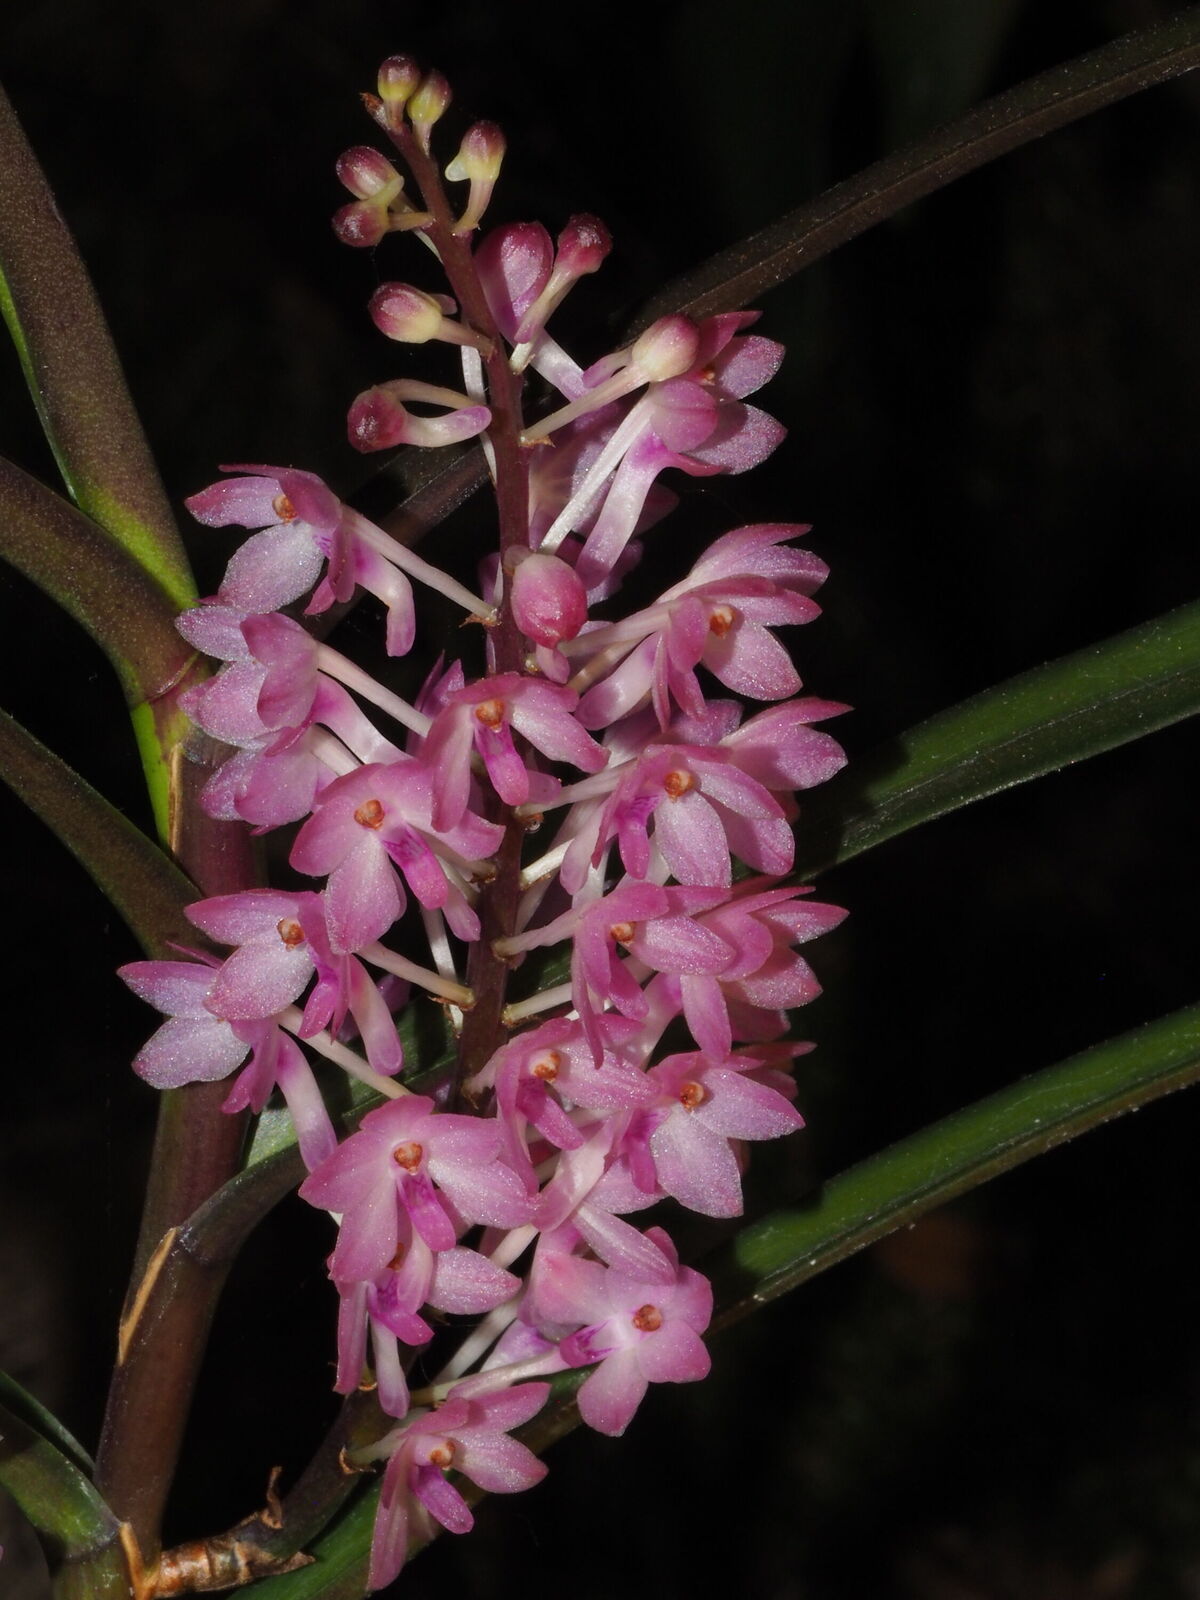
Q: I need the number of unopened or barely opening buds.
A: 11